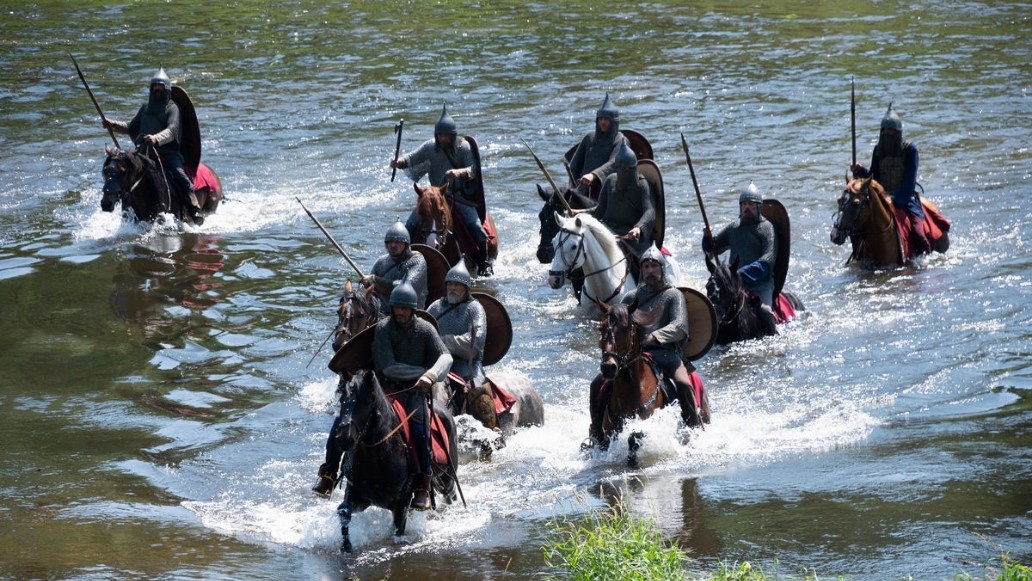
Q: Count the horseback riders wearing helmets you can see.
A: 10